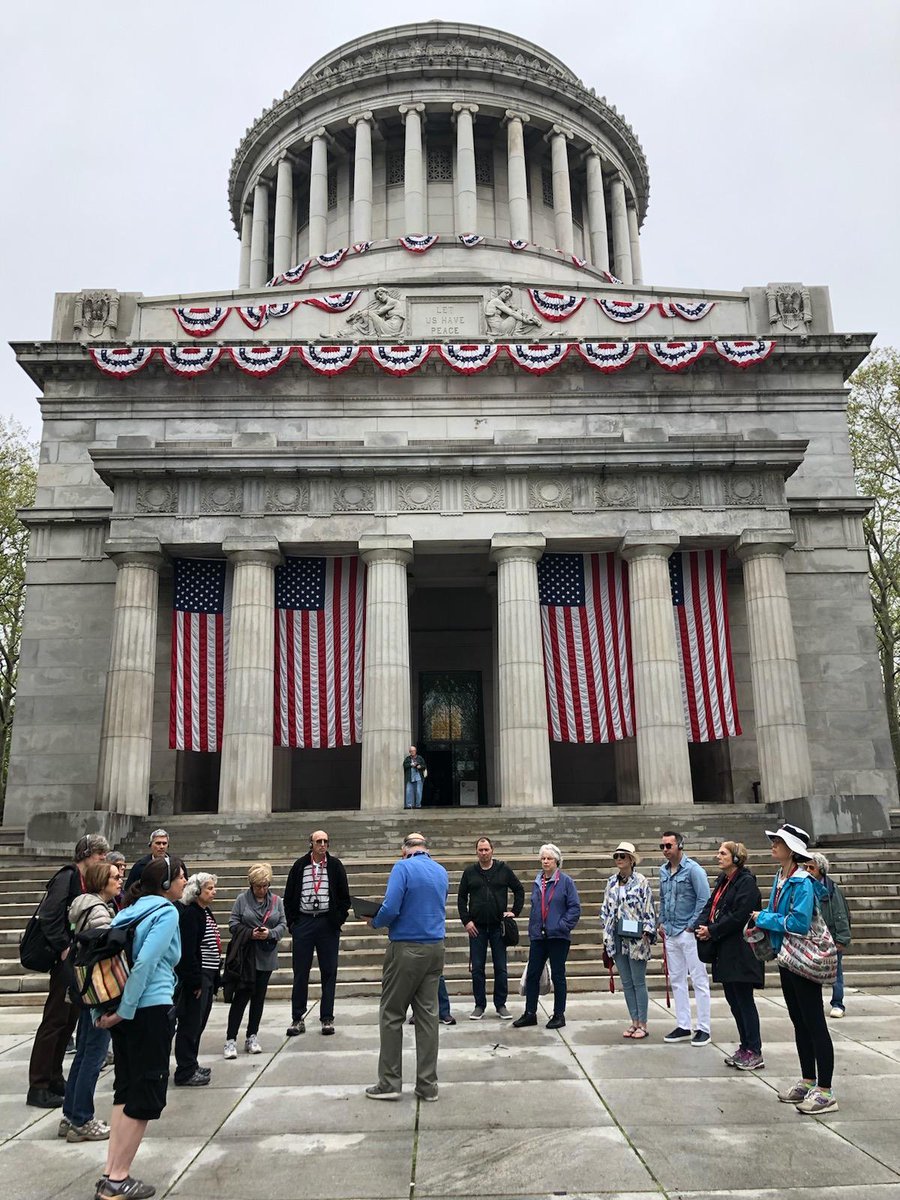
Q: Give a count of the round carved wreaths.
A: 10